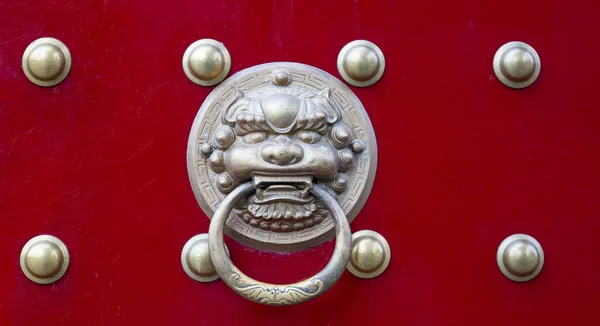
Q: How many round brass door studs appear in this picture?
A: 8